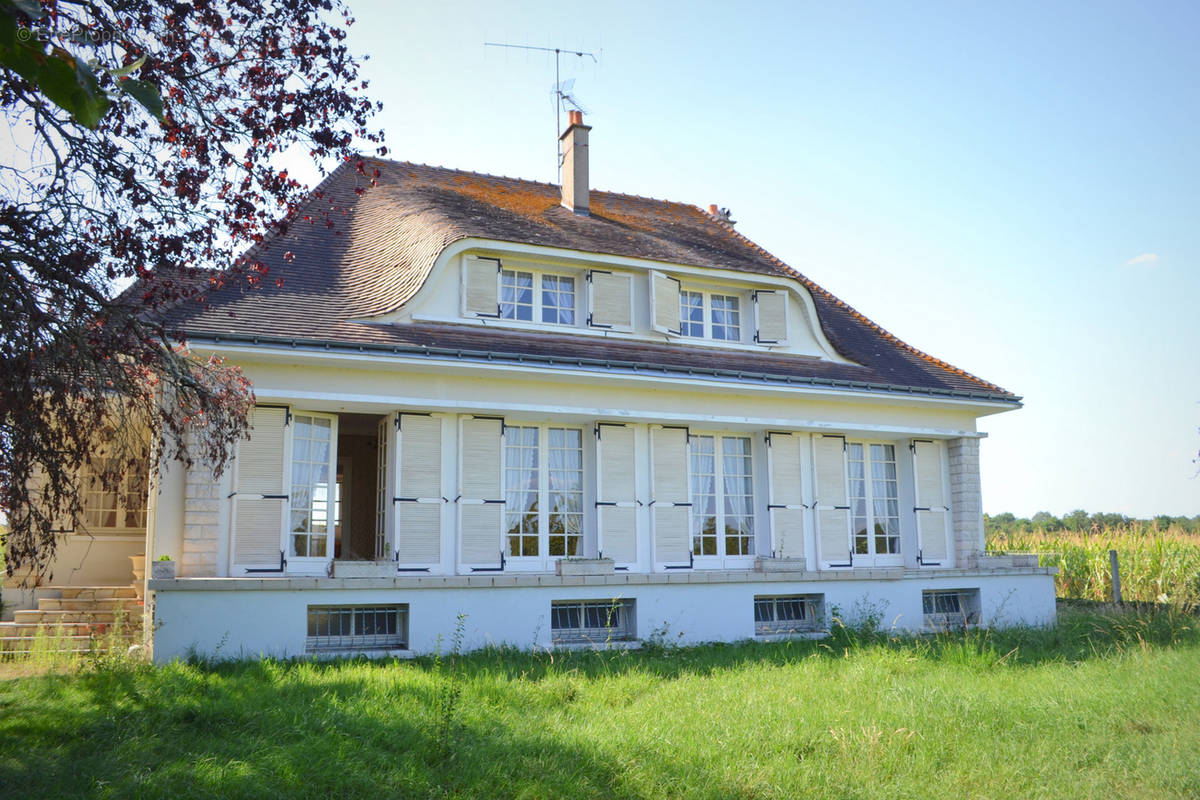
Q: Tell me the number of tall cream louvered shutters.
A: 8